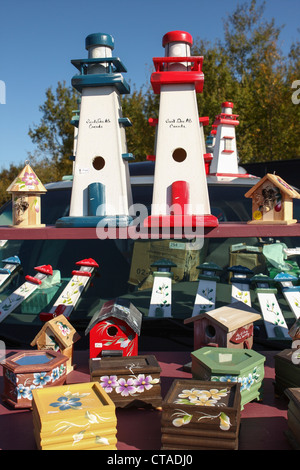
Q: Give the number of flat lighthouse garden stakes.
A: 8